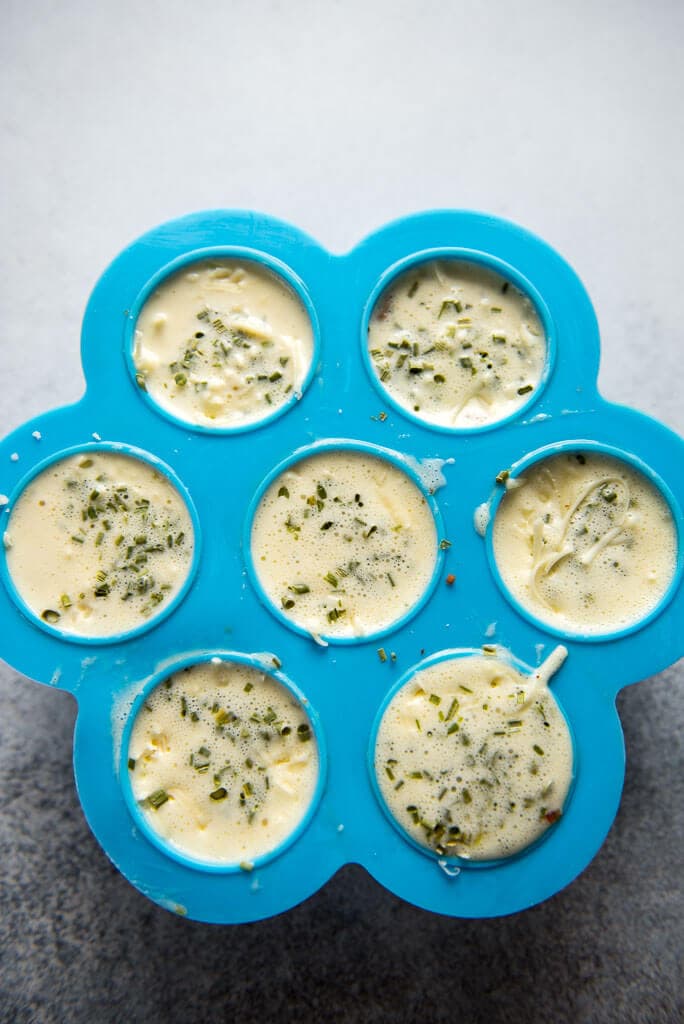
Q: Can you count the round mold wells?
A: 7